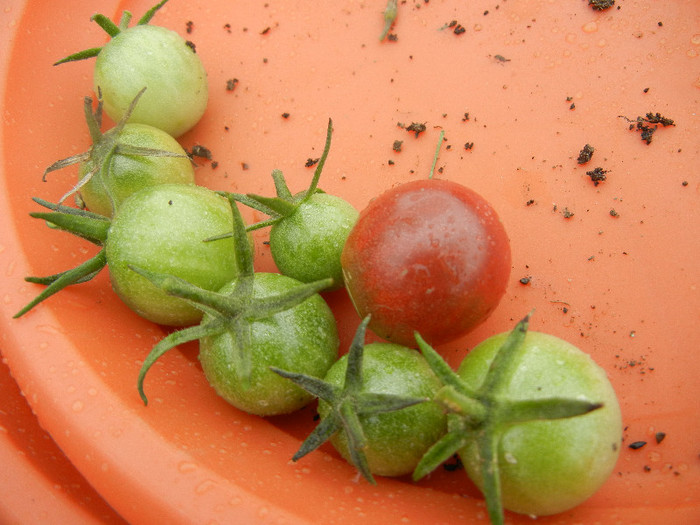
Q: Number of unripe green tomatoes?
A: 7